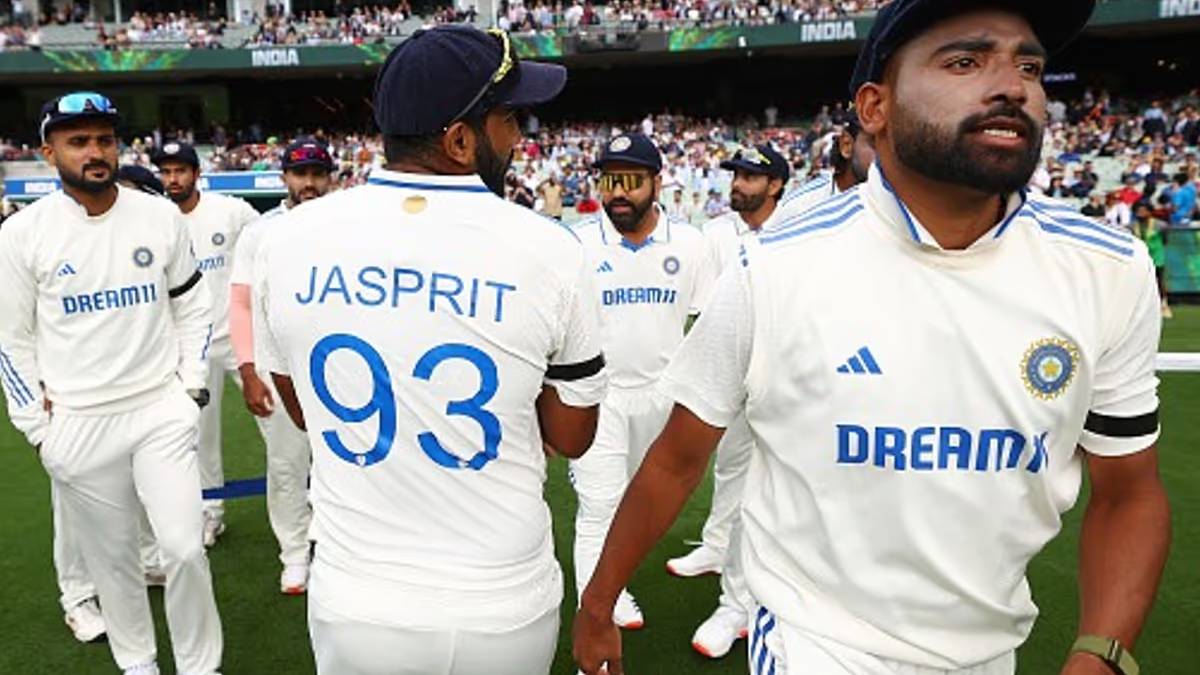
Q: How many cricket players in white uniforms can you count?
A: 9